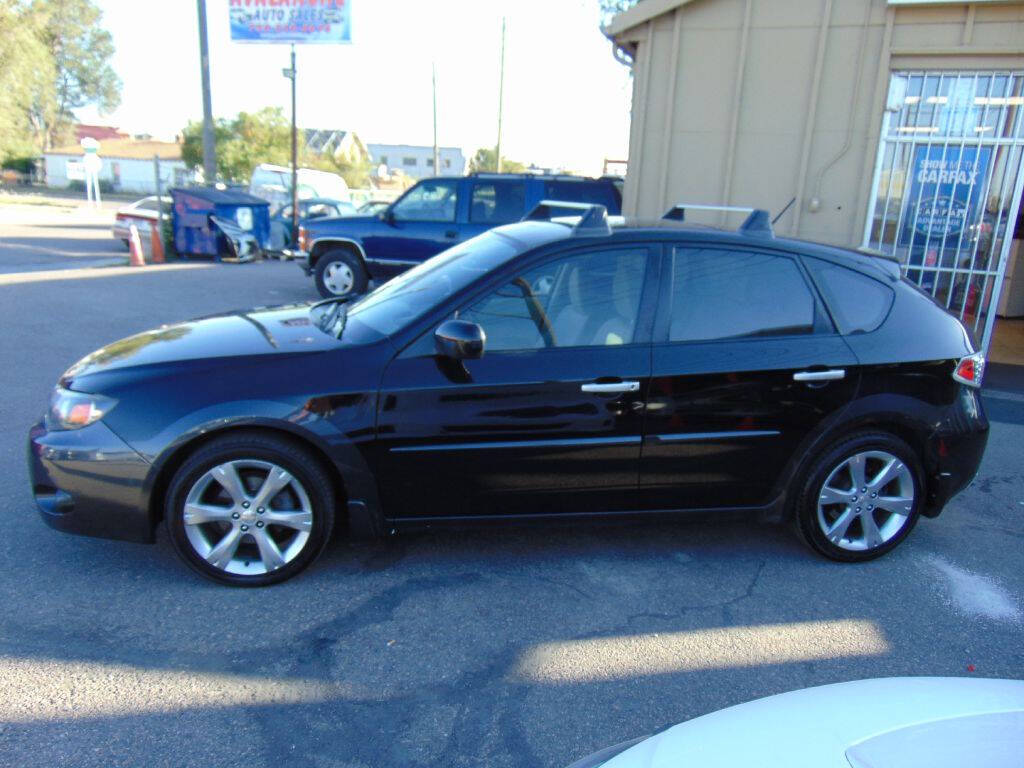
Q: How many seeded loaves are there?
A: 0